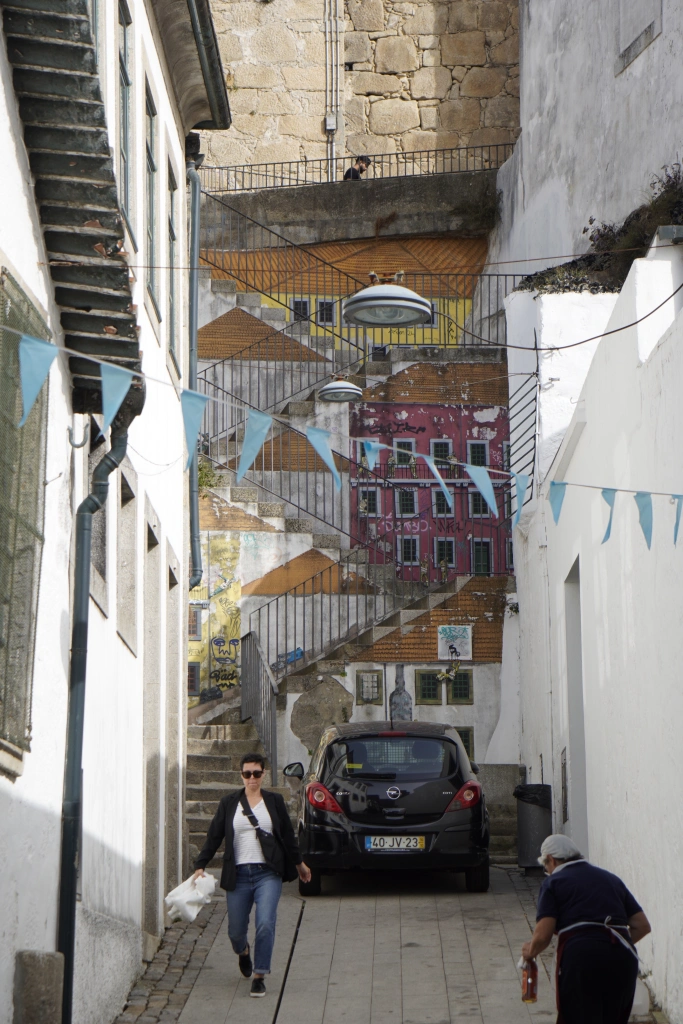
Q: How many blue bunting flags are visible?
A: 13